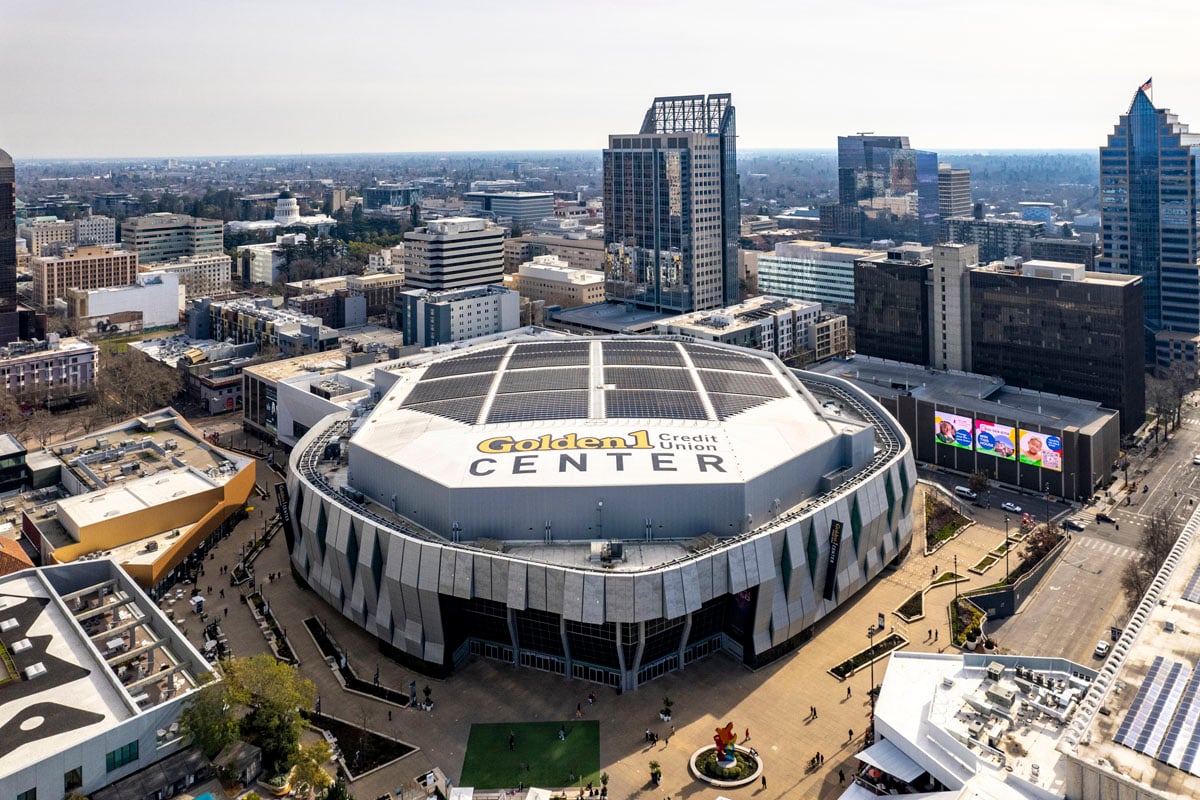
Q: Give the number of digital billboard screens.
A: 3